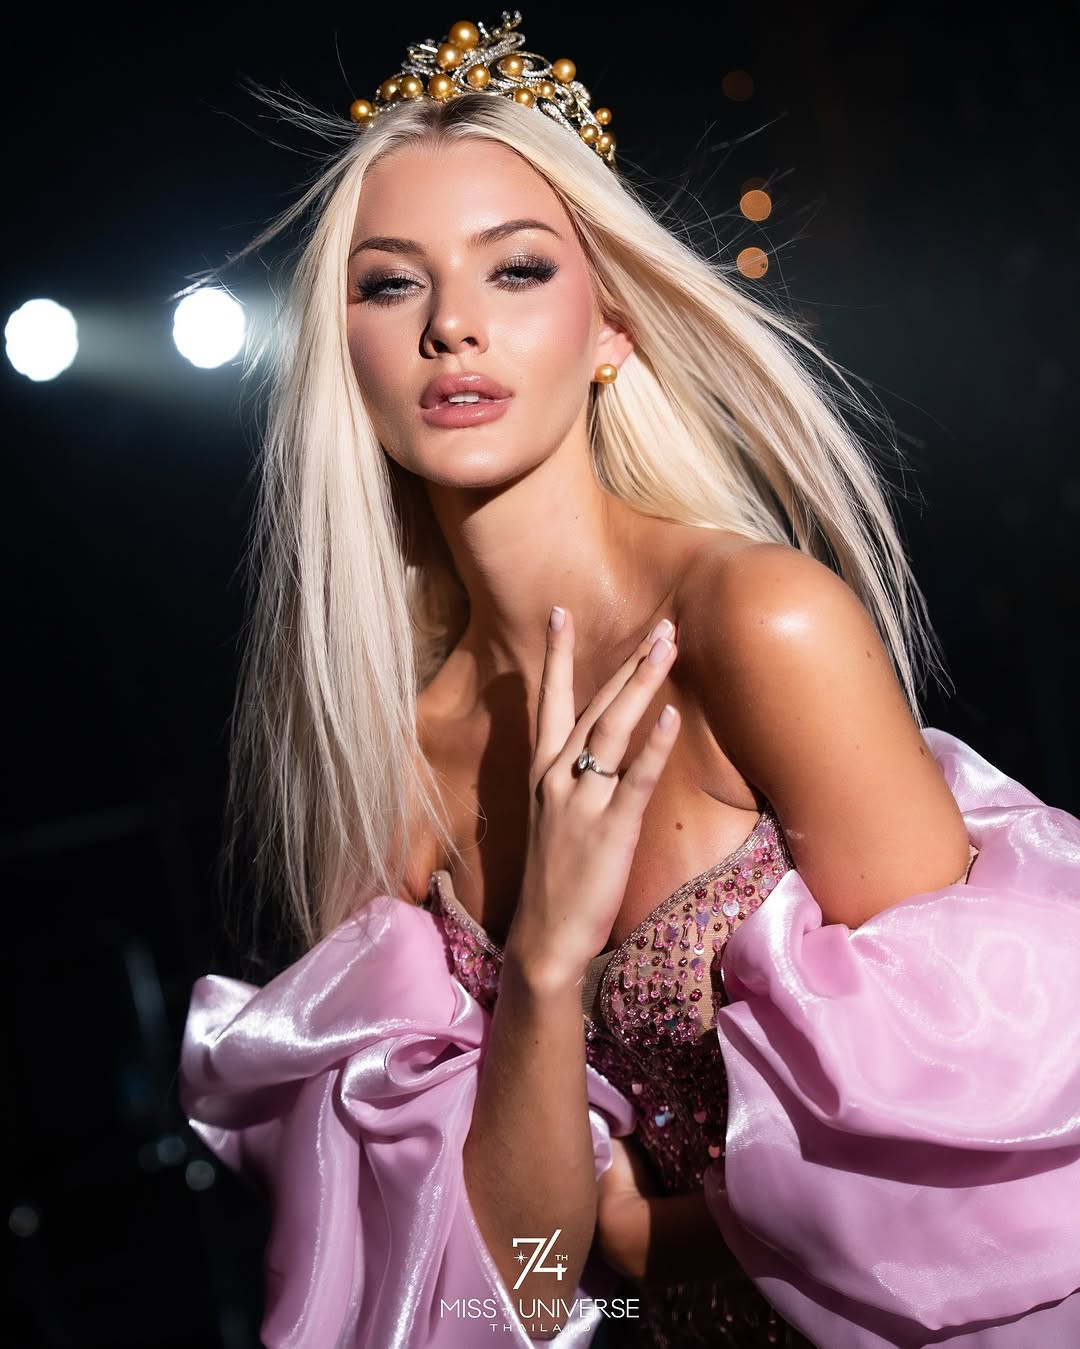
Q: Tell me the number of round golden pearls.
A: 15